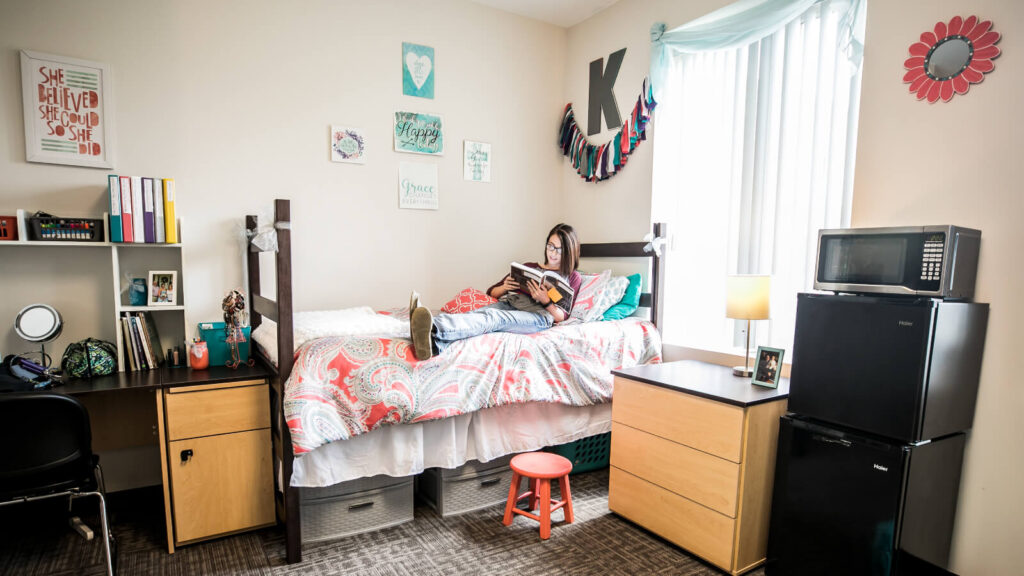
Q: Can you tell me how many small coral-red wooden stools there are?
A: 1